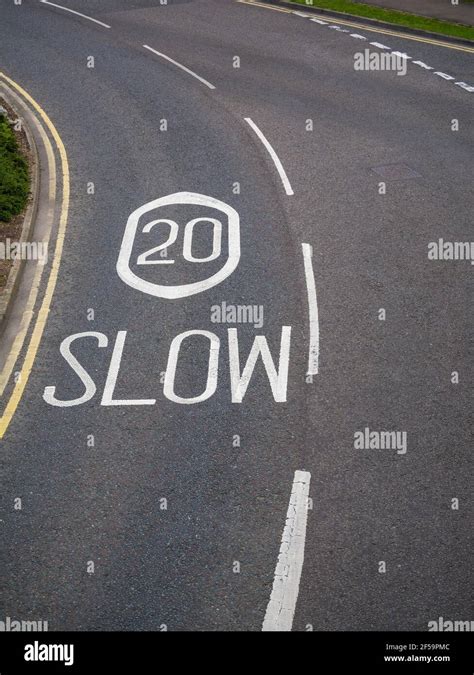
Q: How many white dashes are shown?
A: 14